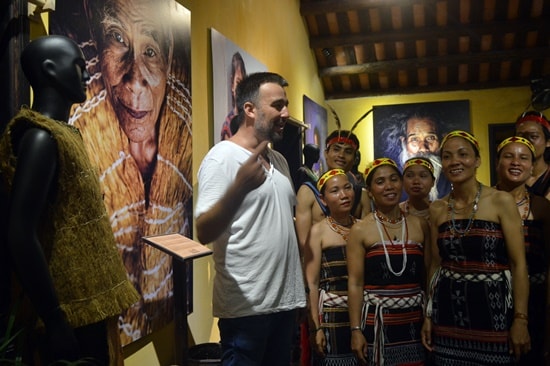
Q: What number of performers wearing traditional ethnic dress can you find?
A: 7